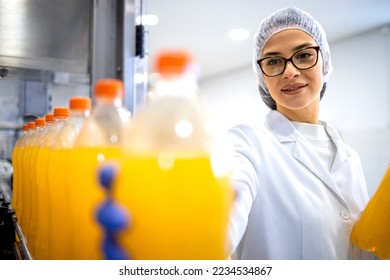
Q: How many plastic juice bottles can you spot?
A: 9